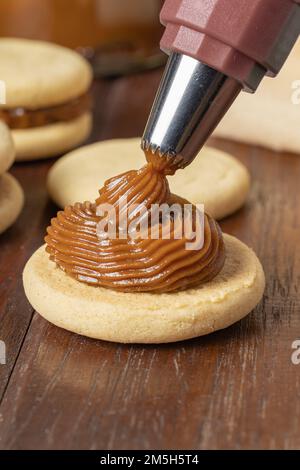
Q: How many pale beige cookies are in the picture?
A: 6